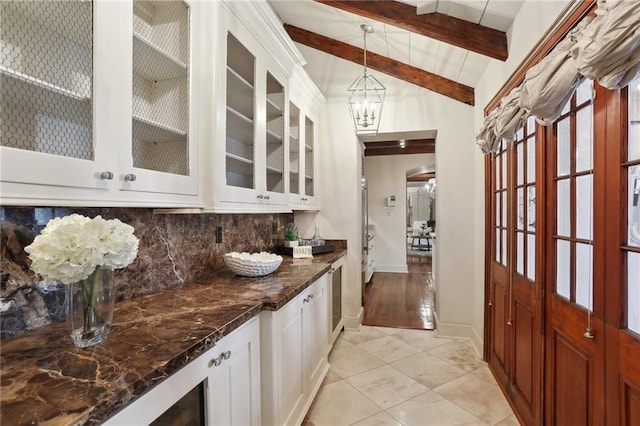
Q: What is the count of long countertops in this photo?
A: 1